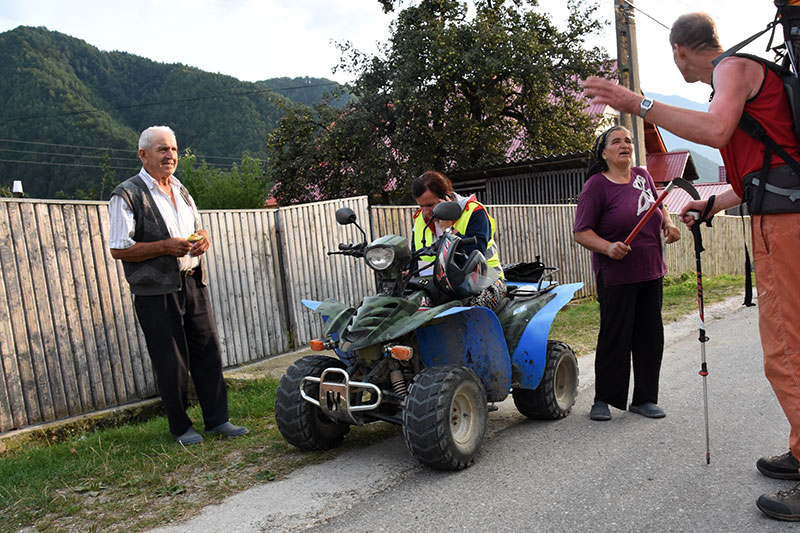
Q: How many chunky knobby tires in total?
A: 3